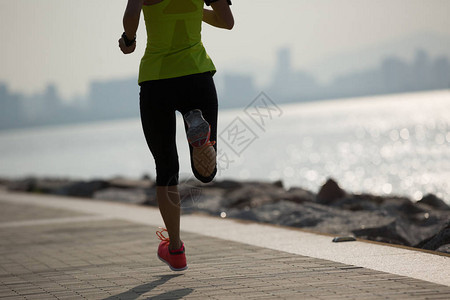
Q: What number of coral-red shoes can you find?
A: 2